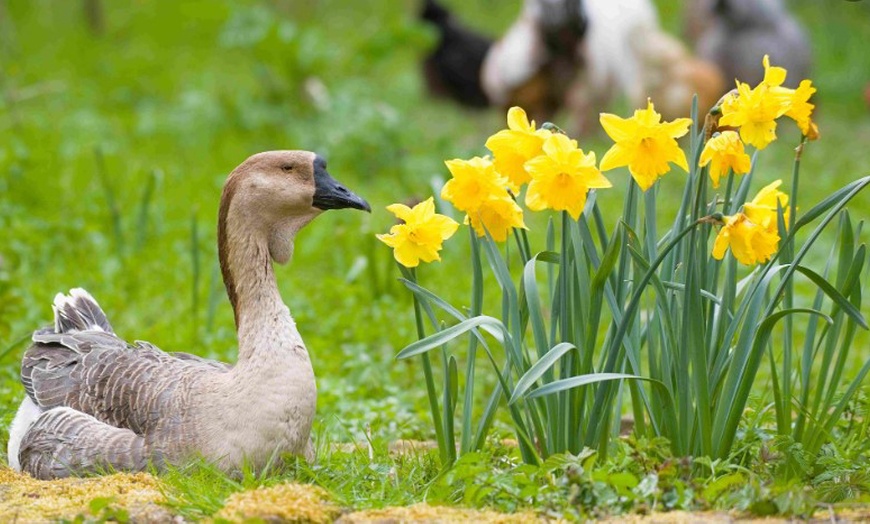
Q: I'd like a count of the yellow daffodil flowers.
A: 11